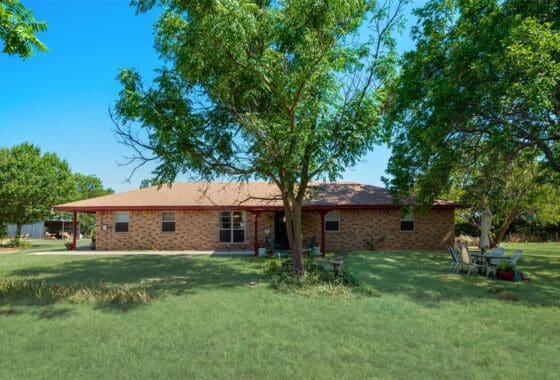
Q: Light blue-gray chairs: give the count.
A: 4